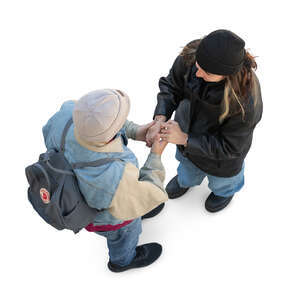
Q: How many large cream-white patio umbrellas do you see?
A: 0